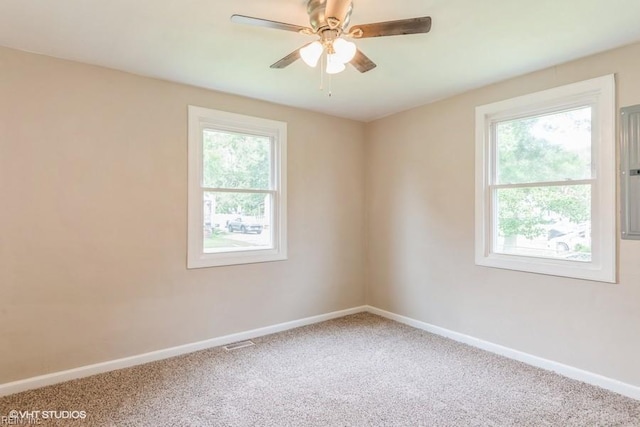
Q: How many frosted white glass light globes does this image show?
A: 3